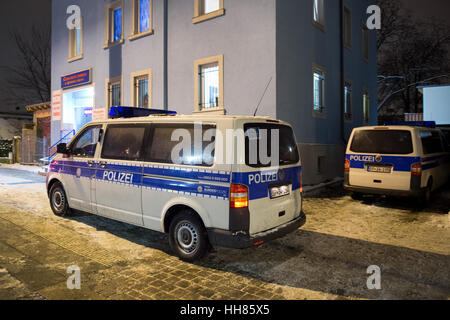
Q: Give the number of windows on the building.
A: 13